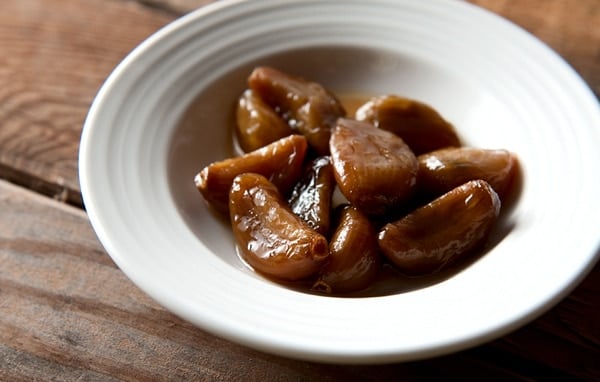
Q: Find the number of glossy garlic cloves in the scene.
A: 10